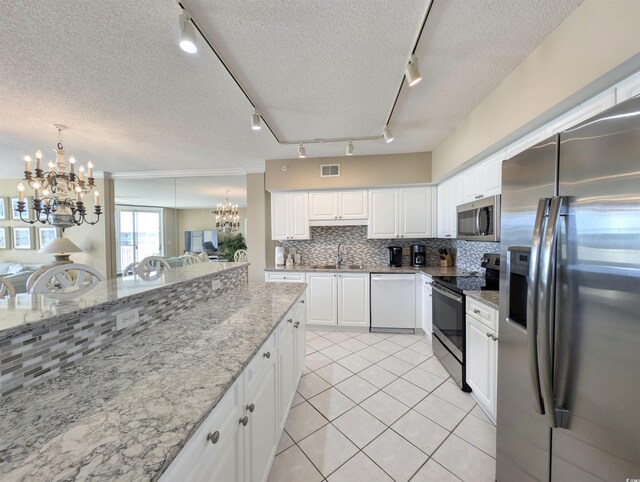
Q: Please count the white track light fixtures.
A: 6